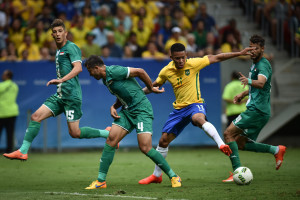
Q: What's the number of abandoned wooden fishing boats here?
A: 0